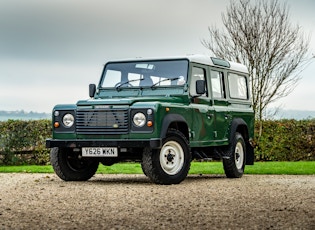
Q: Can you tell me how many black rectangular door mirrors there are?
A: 2